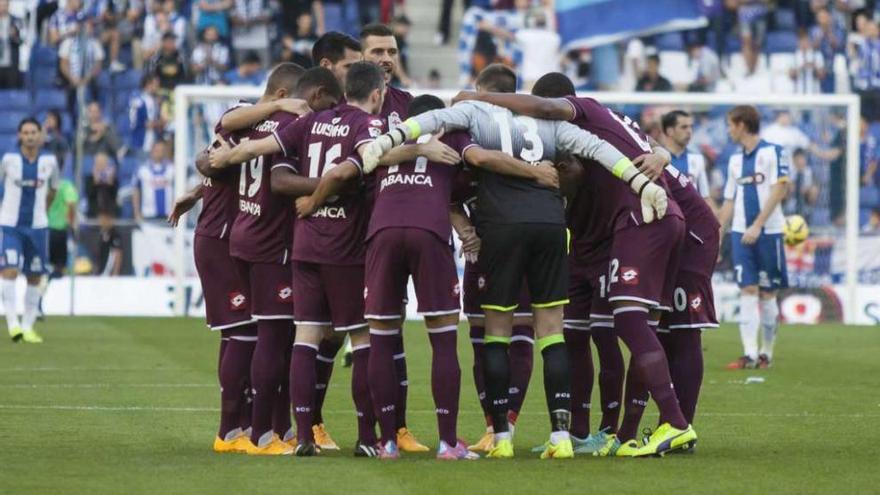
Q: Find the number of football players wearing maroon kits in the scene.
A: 10